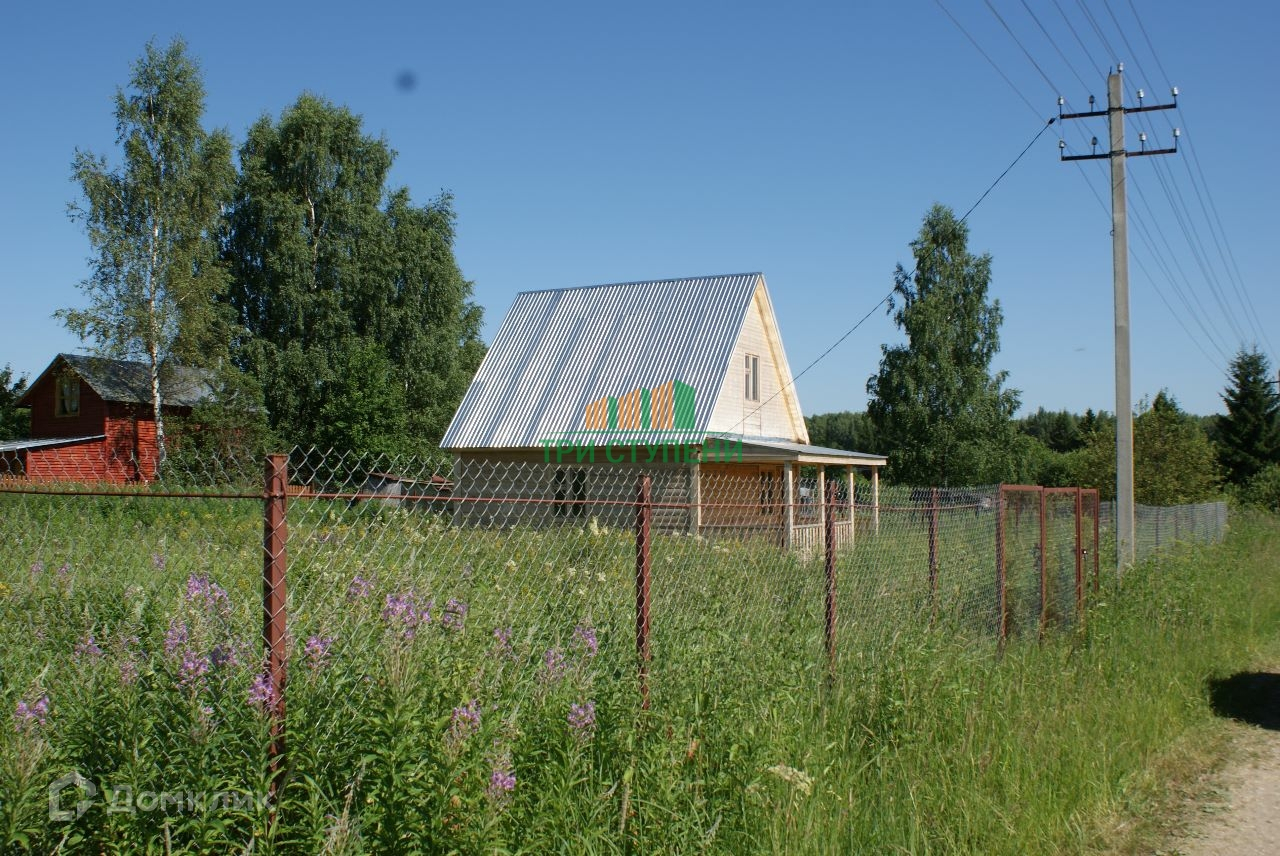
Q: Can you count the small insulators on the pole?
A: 9